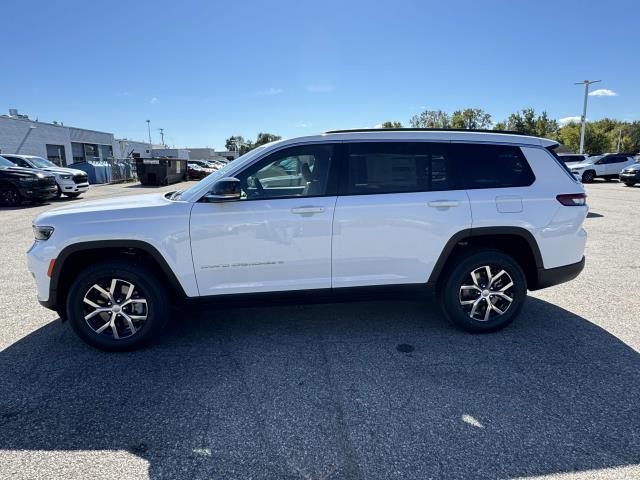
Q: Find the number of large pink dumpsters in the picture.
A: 0